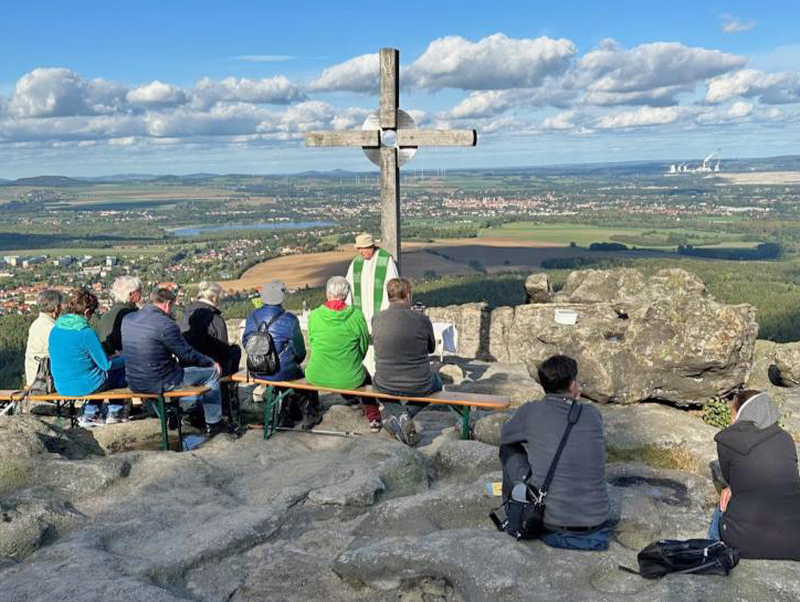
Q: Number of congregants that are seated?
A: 10